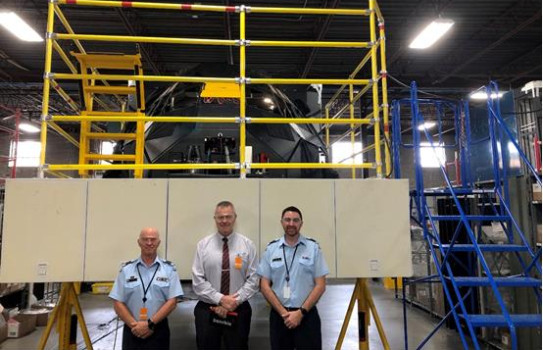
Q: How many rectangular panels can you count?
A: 5